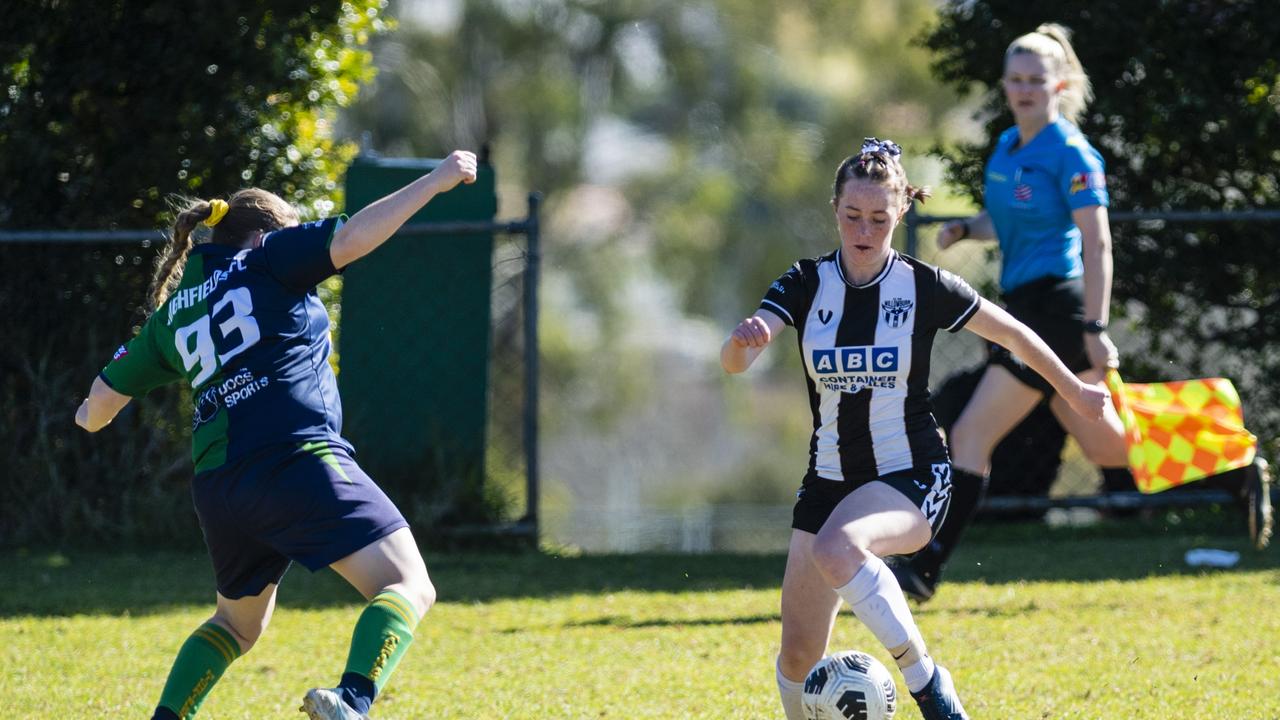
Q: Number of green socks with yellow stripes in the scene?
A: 2